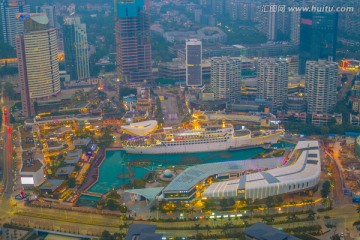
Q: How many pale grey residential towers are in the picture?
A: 3